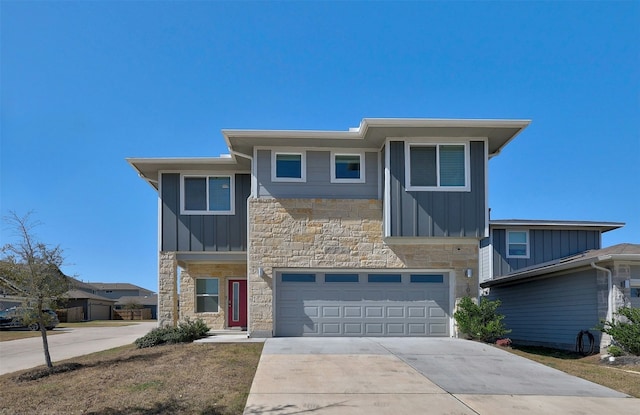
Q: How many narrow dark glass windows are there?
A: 4